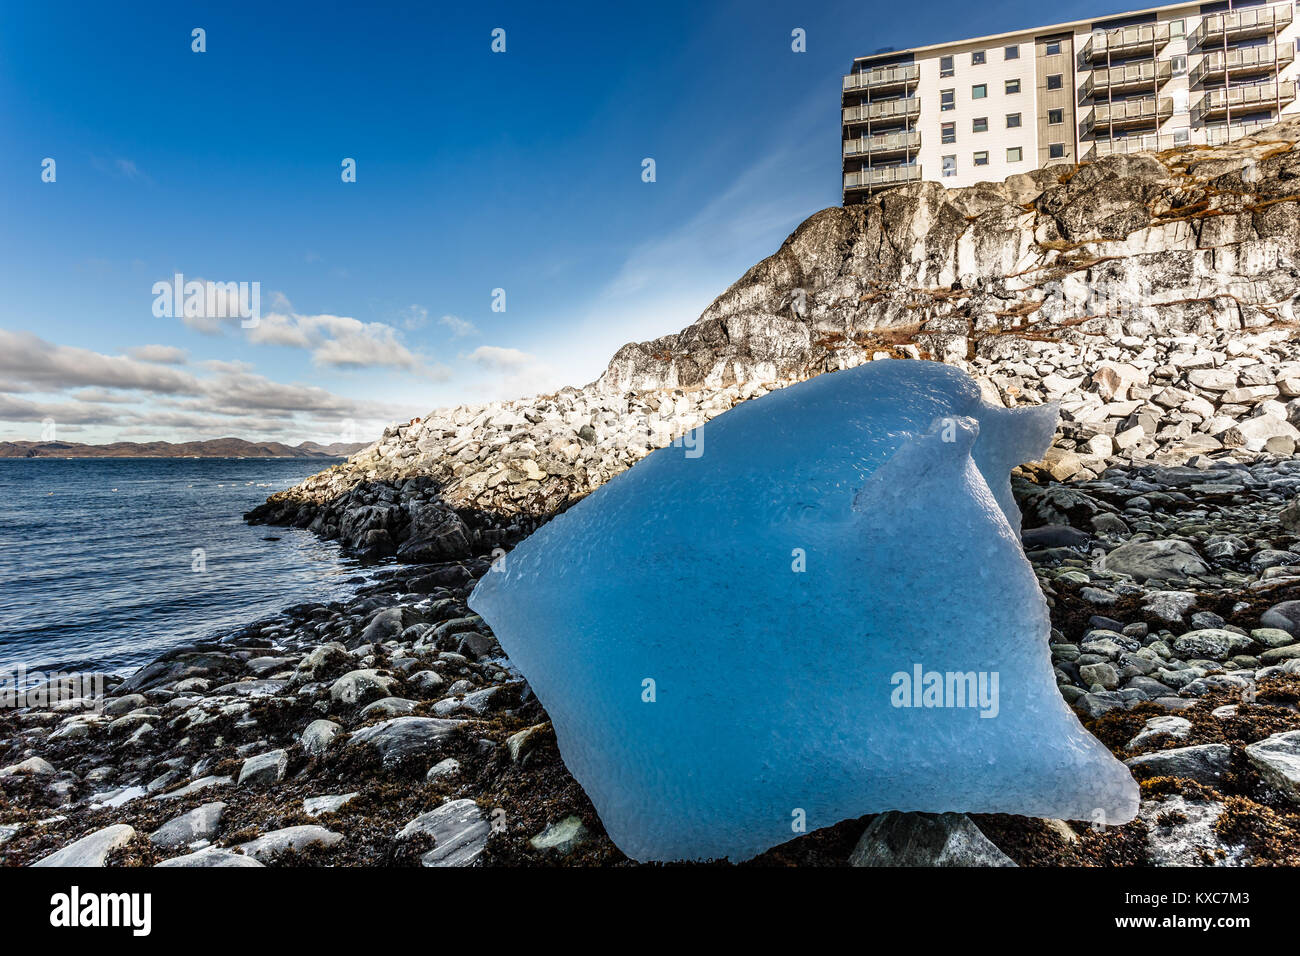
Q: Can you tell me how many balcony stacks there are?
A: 3